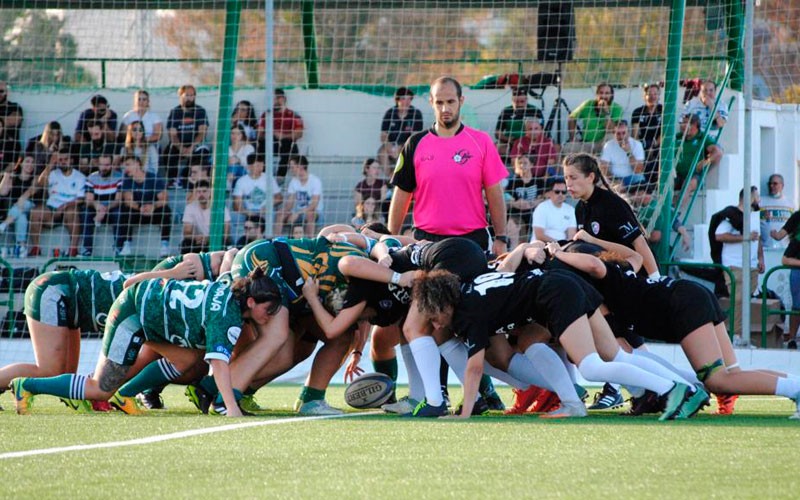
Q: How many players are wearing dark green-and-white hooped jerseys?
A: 2